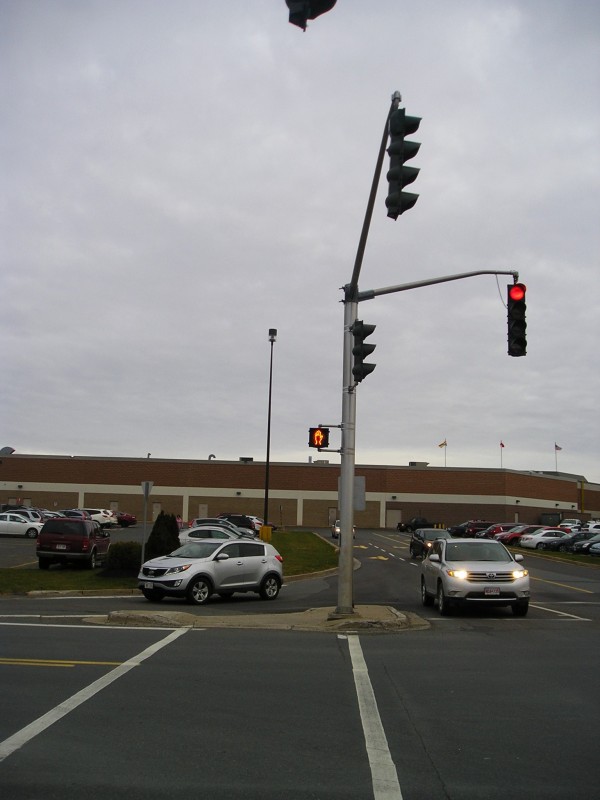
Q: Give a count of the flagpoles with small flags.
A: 3